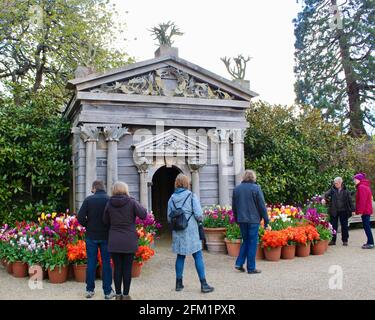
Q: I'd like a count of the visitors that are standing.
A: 6